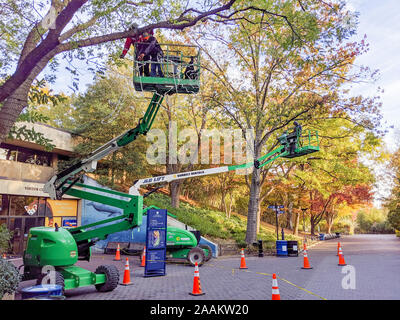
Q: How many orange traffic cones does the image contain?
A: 9